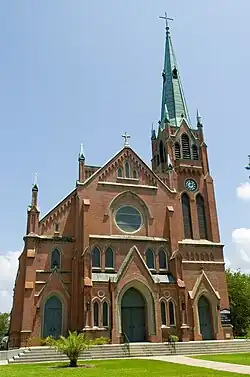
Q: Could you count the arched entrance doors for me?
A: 3